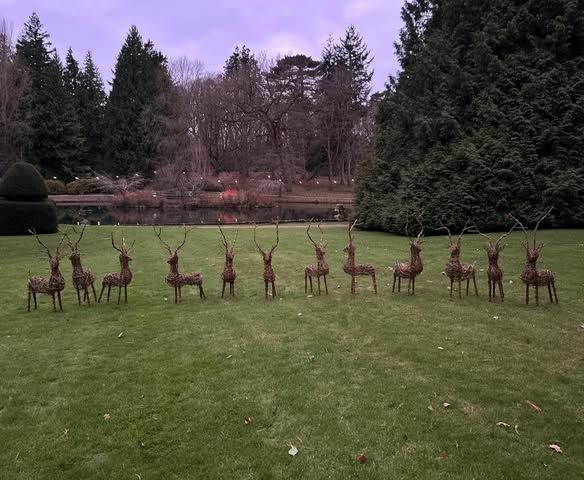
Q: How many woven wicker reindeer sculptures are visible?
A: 12